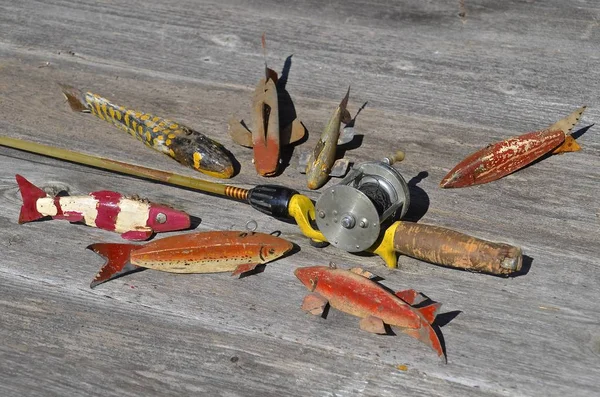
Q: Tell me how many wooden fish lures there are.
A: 7